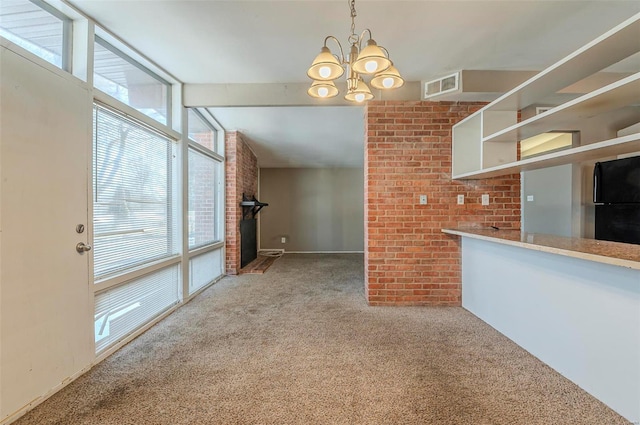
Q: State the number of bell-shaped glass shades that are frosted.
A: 5